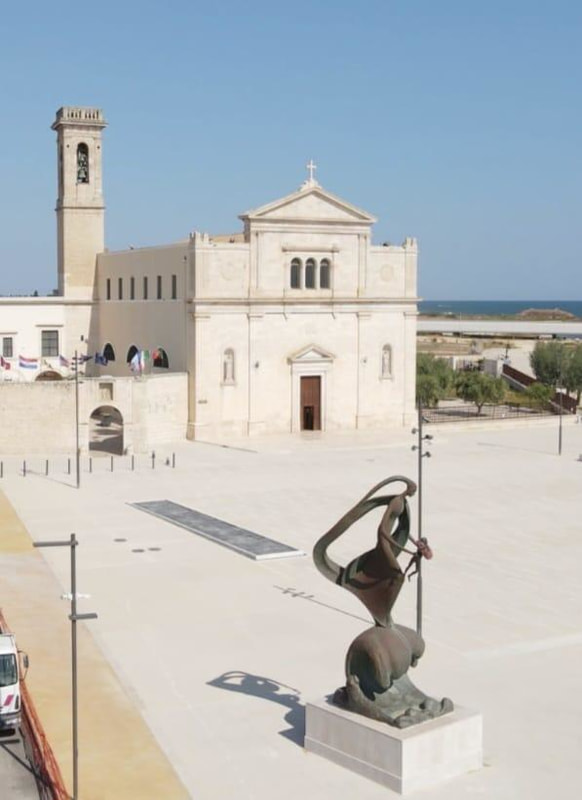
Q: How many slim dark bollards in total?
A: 9